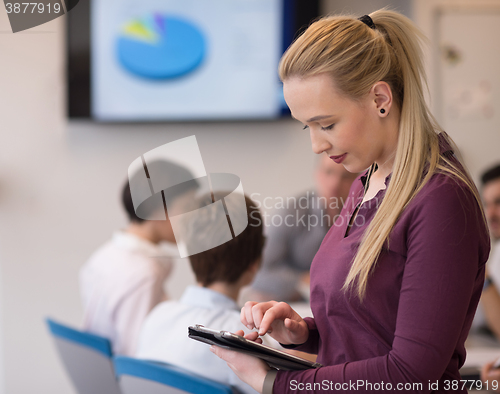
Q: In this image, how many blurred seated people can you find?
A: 4